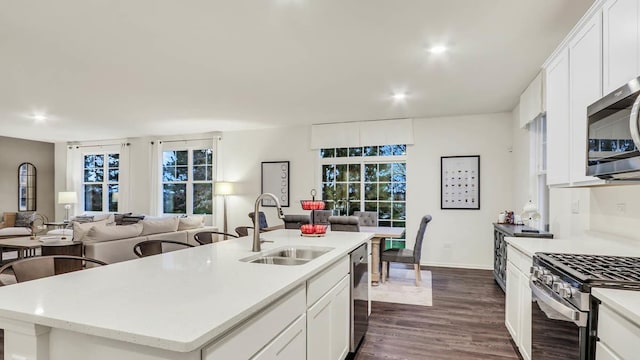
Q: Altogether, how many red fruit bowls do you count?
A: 2